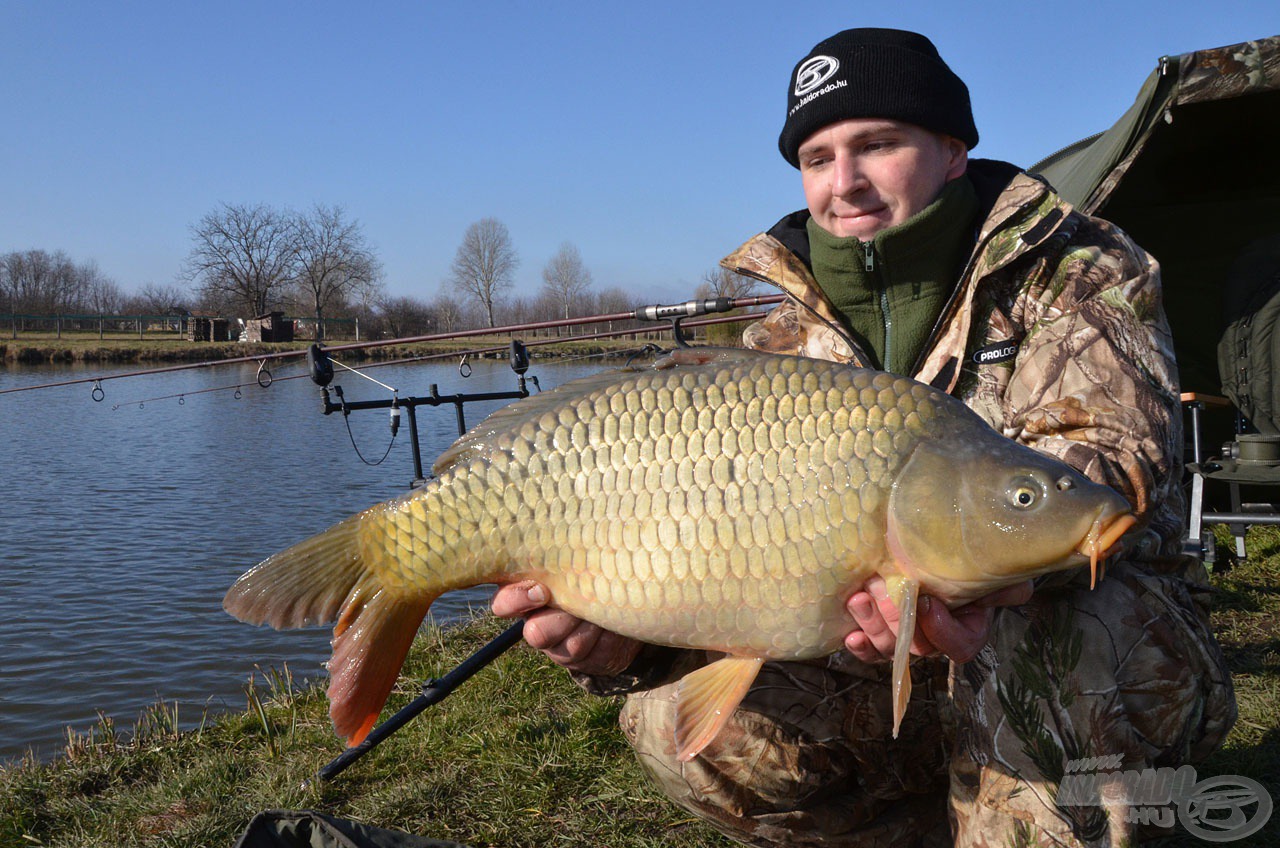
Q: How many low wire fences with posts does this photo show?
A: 1